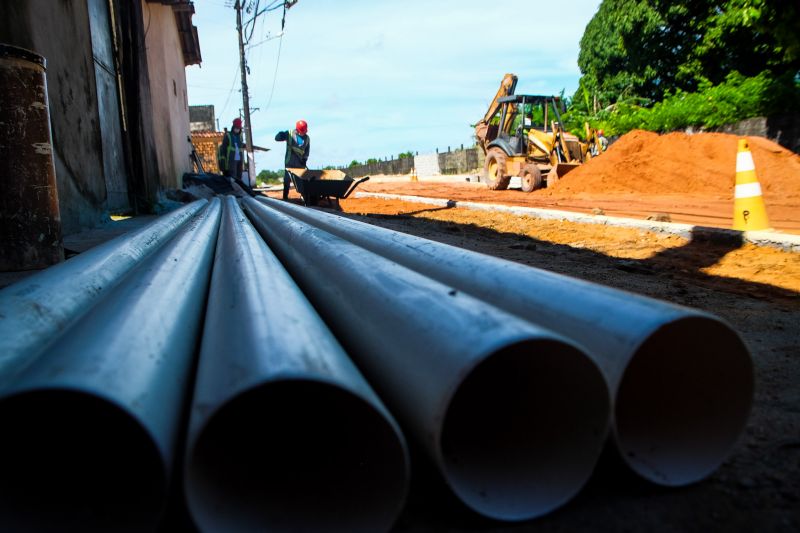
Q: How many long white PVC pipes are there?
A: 5